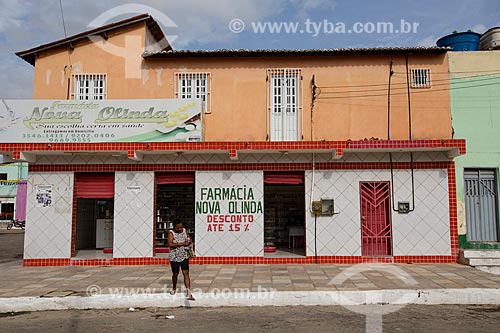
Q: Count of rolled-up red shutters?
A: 3